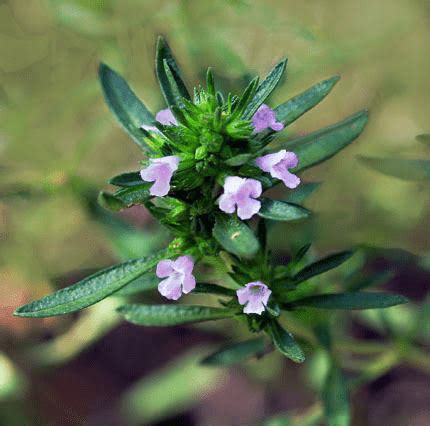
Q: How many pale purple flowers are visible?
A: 7